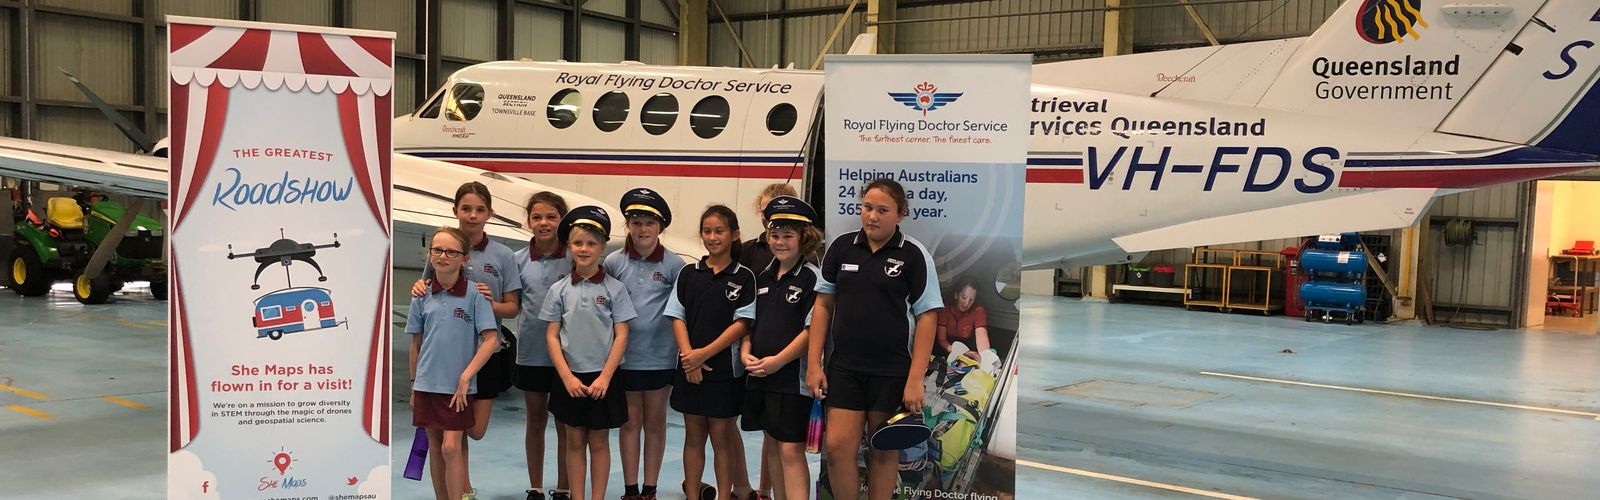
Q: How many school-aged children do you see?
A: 9